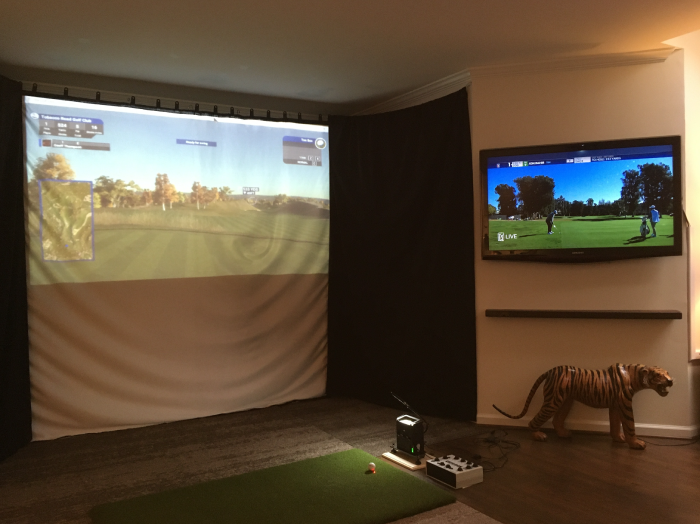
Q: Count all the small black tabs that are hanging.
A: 14